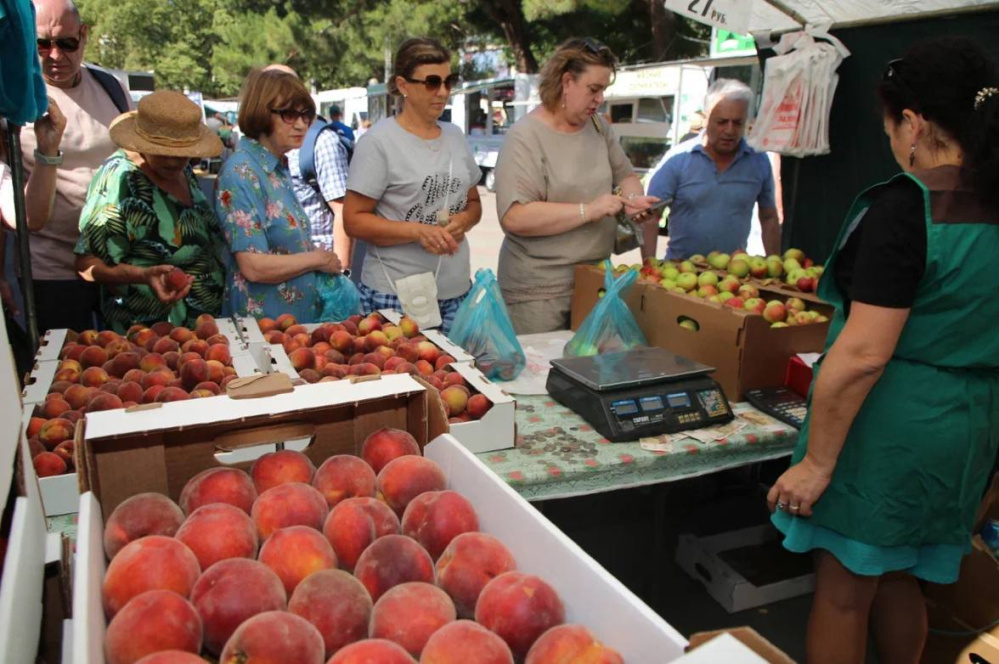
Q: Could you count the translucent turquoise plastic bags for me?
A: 3